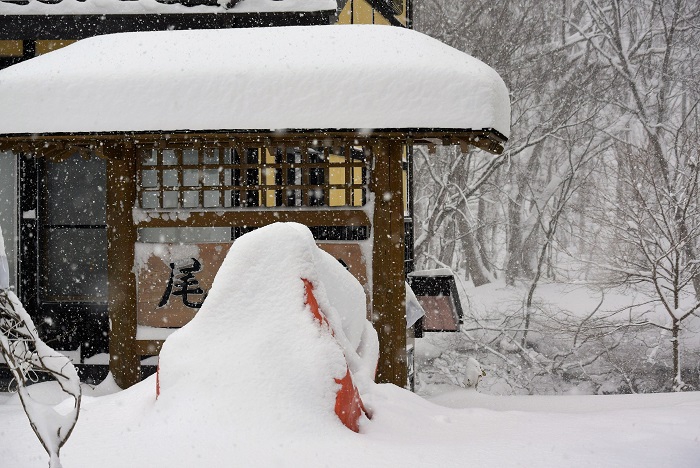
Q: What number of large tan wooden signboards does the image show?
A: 1